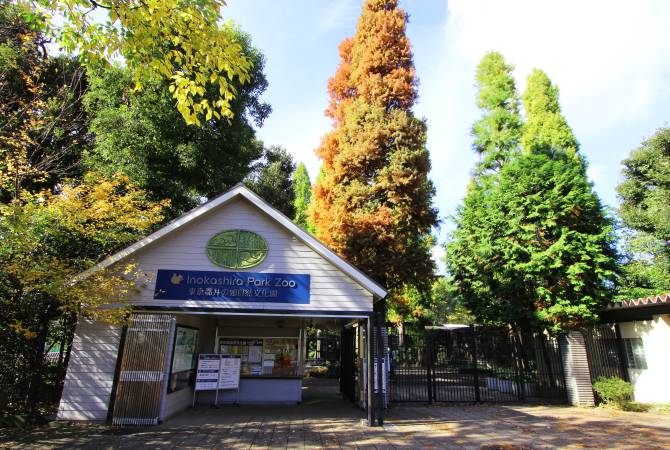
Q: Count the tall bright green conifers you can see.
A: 2